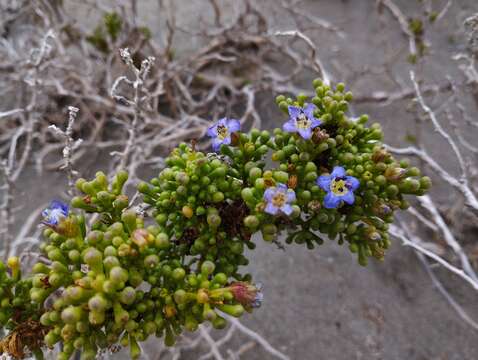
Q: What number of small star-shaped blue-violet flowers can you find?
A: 5